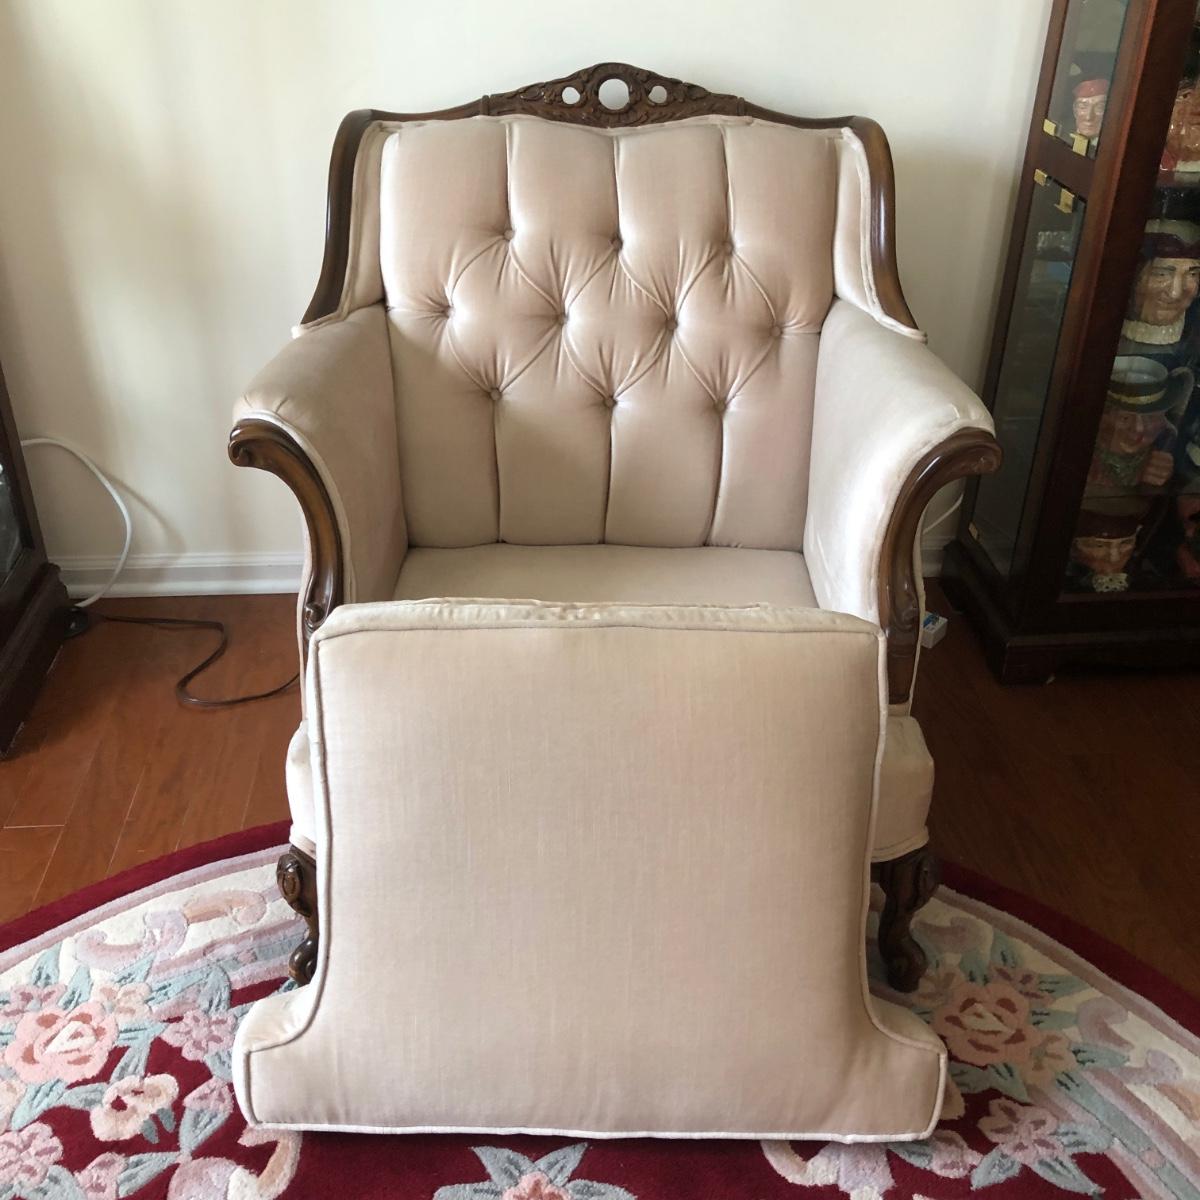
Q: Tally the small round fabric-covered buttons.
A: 10